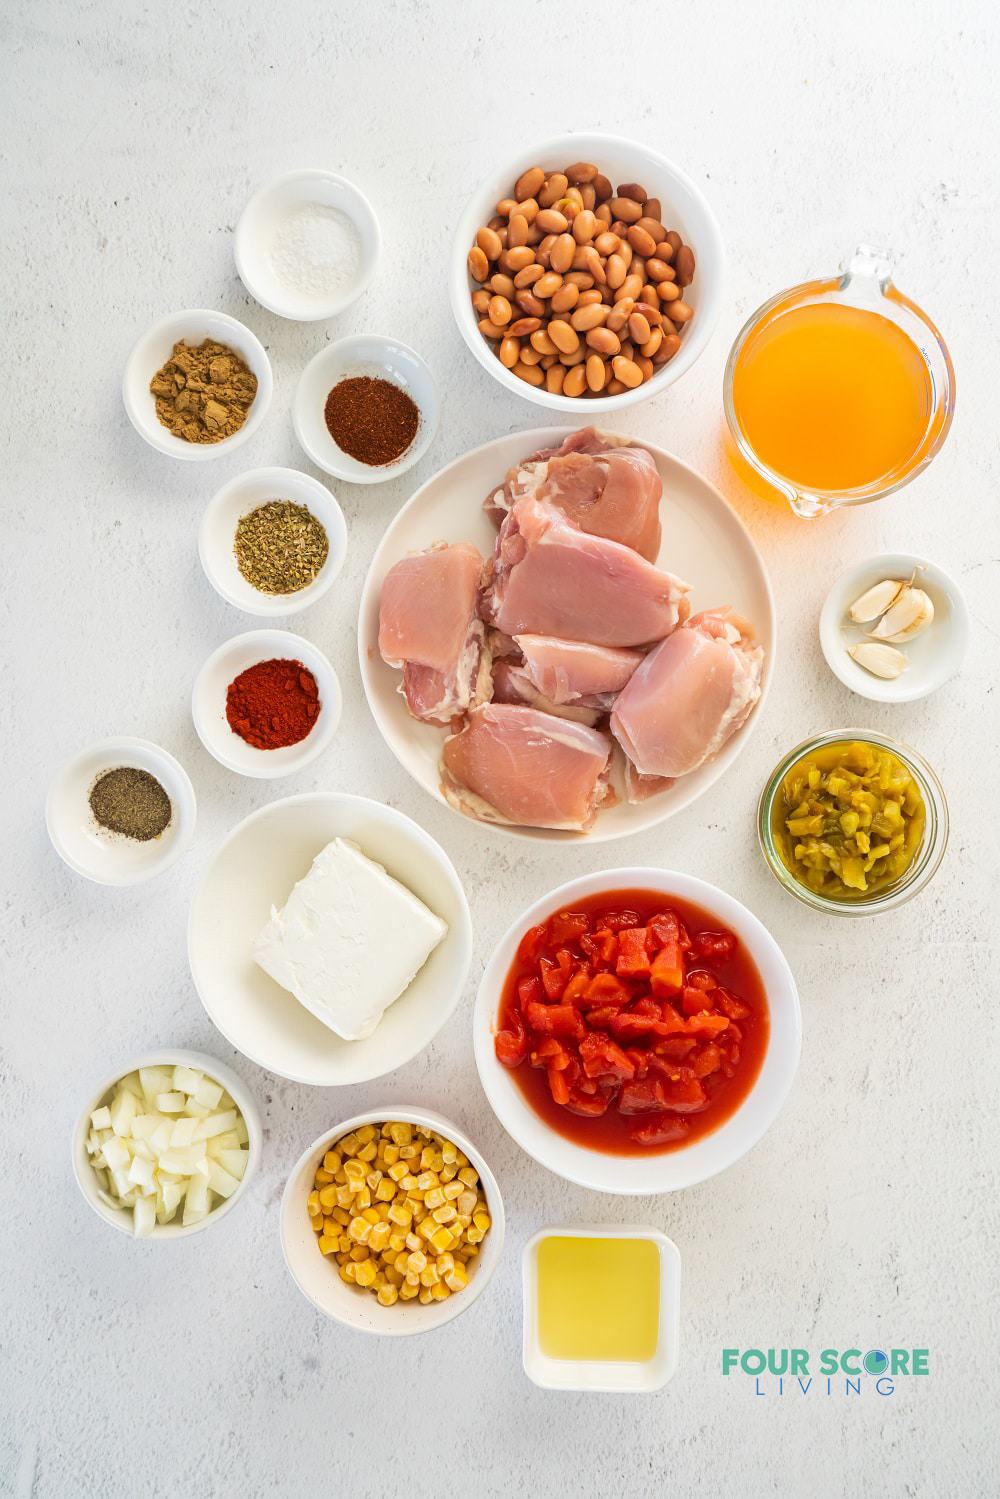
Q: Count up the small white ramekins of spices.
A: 6